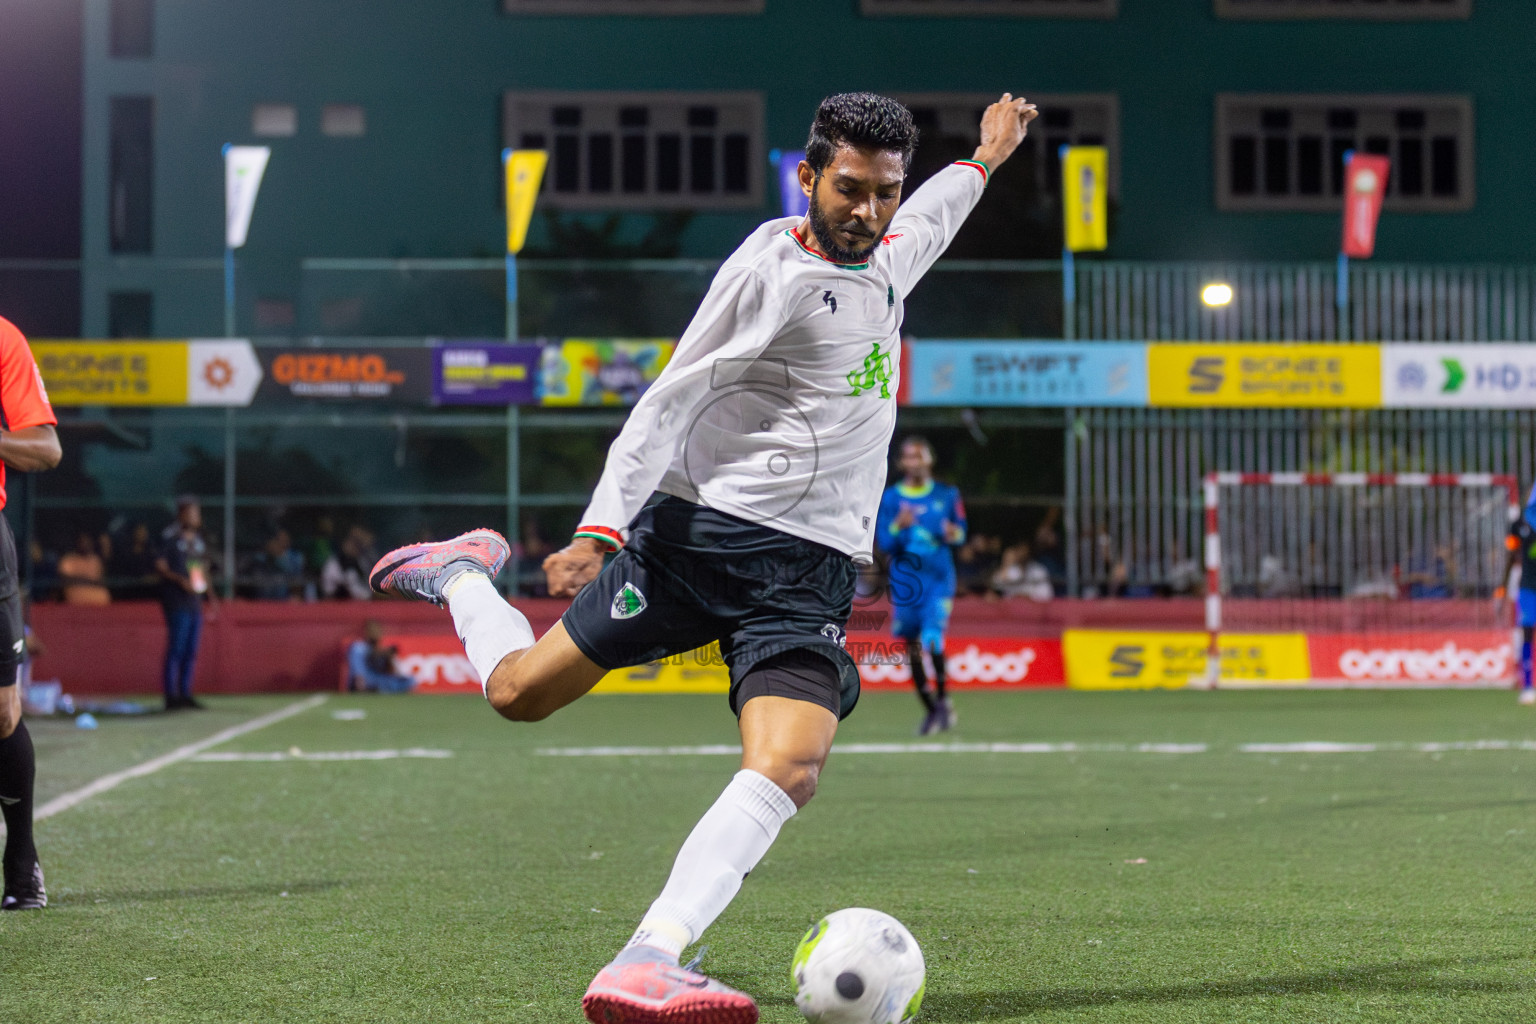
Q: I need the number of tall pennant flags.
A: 5